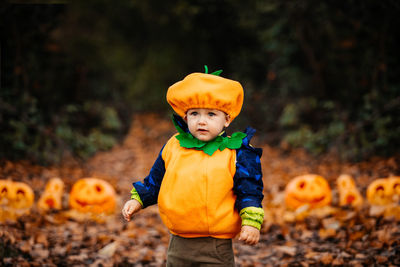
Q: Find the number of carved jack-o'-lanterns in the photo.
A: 6